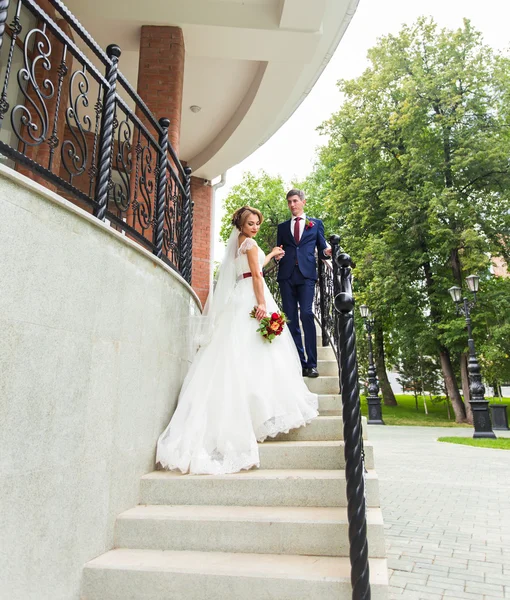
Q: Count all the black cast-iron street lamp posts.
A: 2